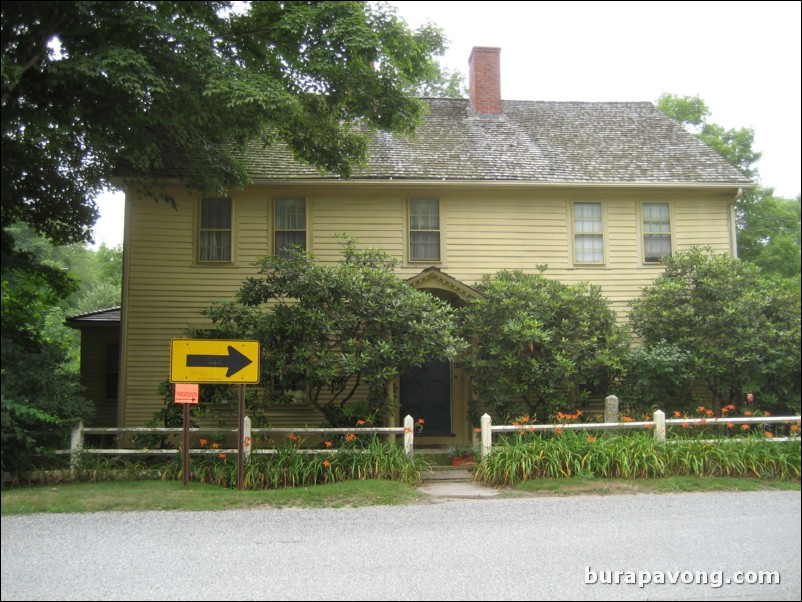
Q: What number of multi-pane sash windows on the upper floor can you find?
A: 5